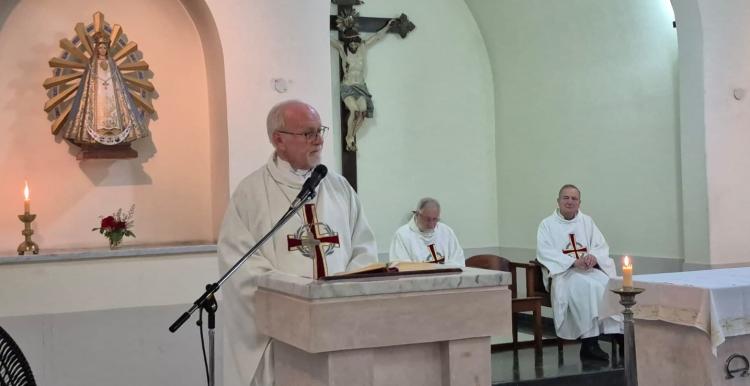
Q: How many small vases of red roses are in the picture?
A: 1